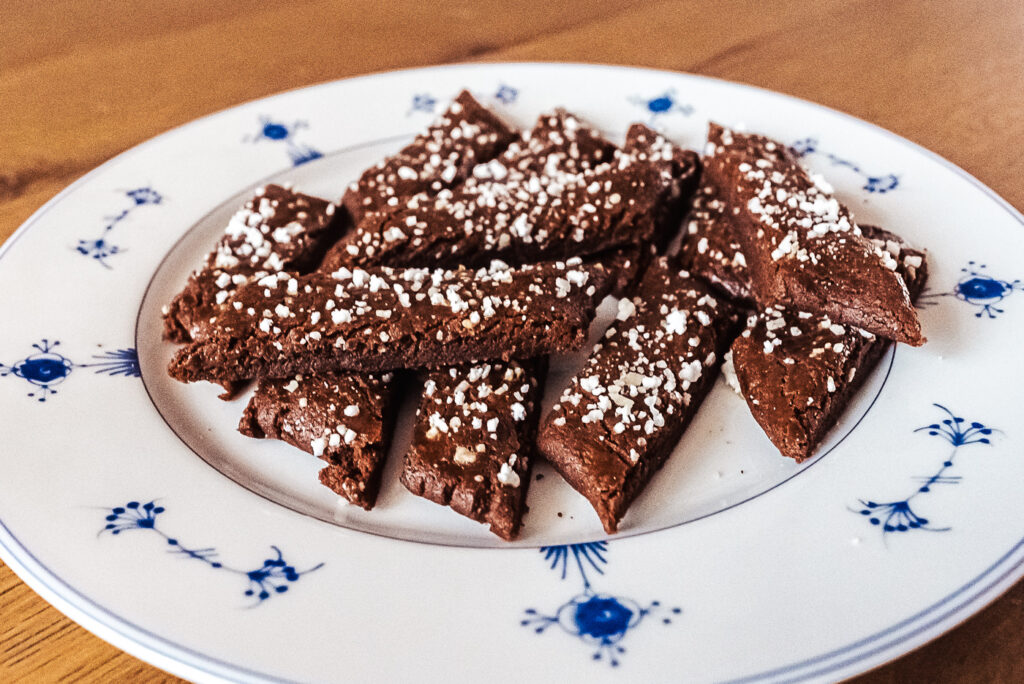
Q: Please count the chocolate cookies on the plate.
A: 11